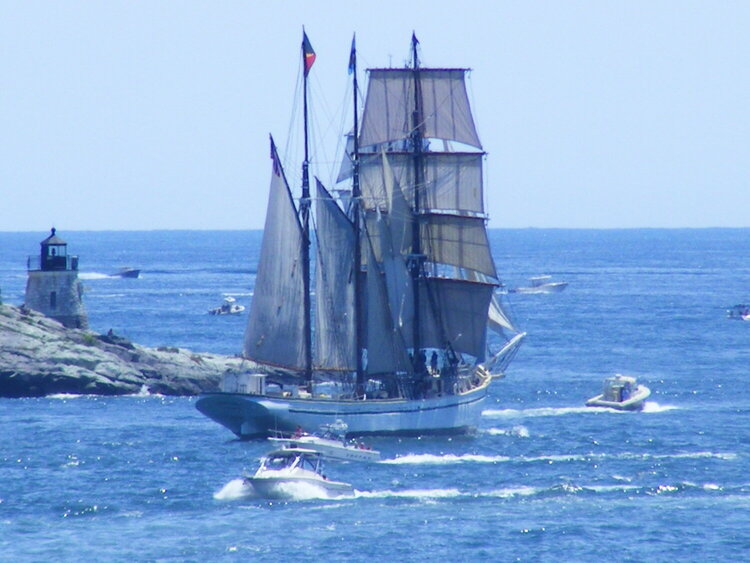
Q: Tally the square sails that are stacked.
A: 4